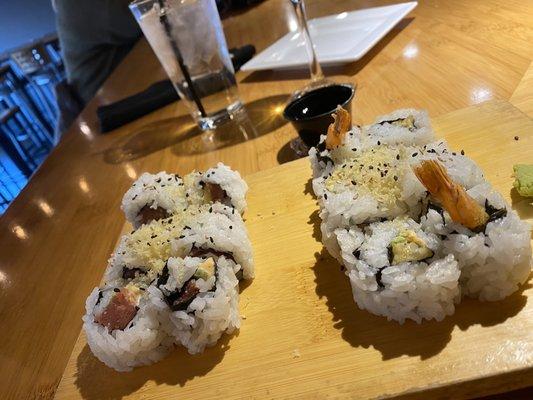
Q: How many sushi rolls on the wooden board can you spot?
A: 12